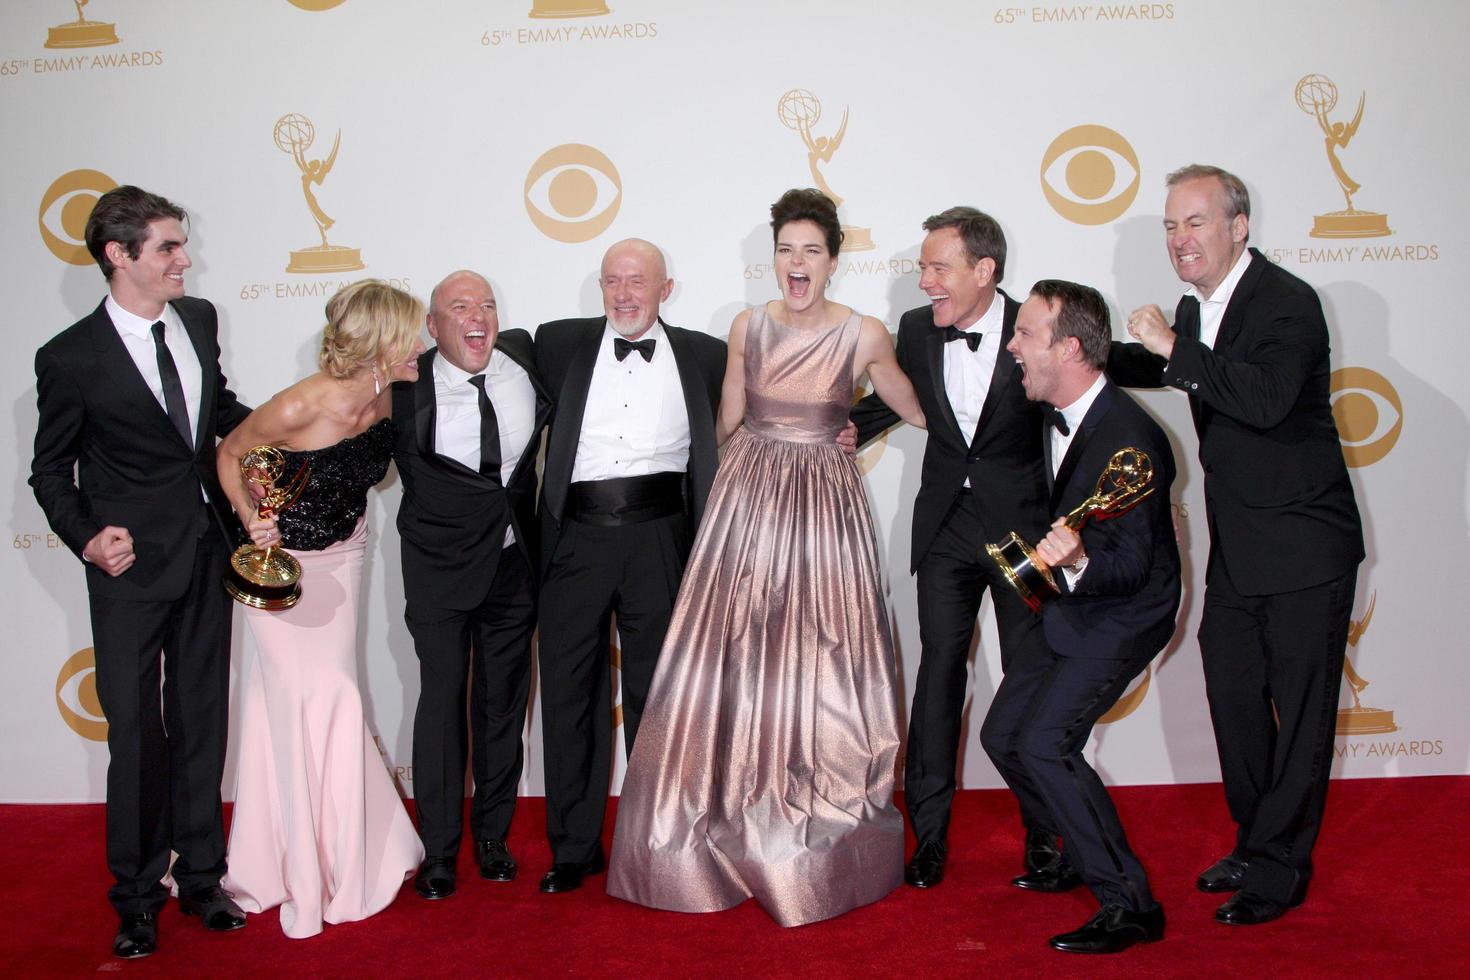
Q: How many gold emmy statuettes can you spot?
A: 2